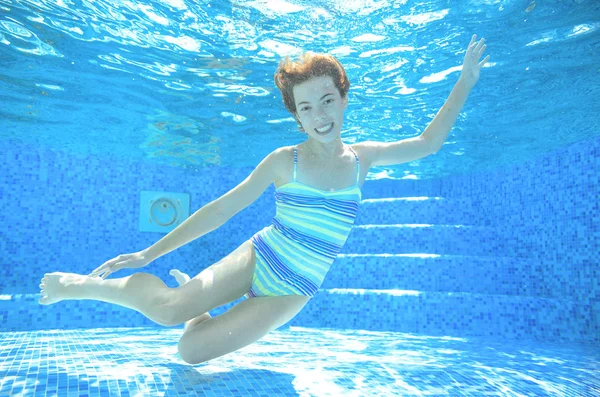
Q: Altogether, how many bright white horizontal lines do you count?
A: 4